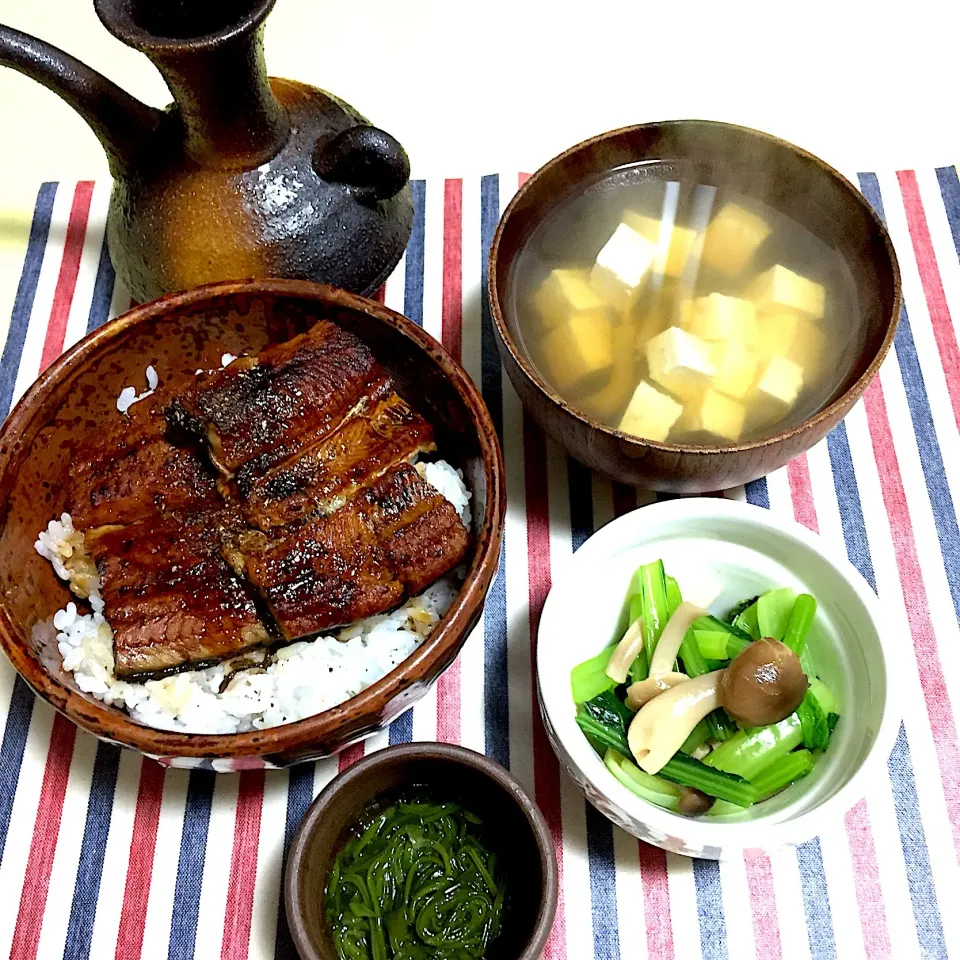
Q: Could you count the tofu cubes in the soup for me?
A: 13